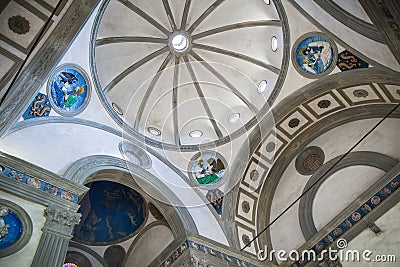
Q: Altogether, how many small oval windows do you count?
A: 7